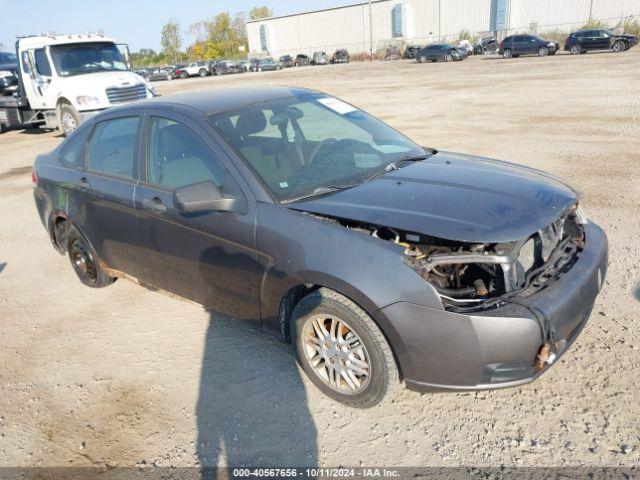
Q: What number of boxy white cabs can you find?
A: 1